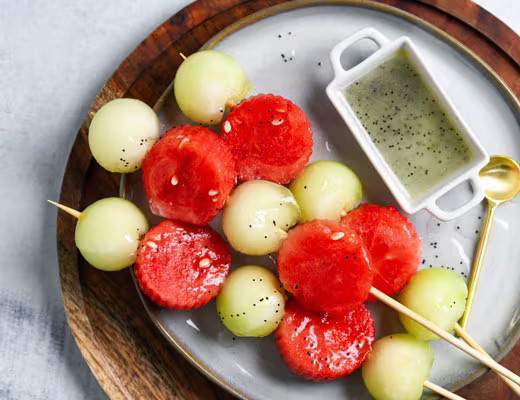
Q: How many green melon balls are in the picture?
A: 8